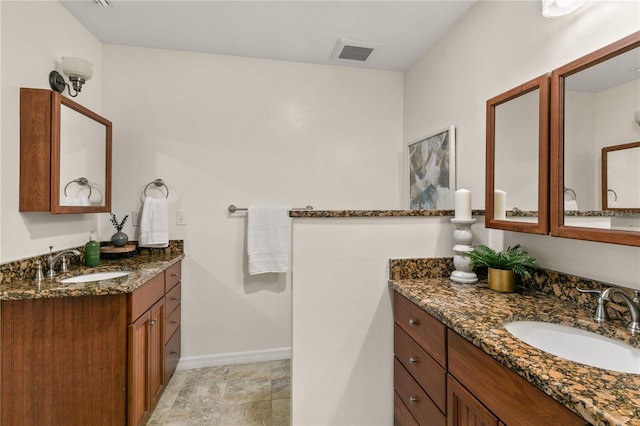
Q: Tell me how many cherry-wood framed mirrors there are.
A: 3